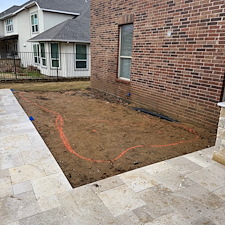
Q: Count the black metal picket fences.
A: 1